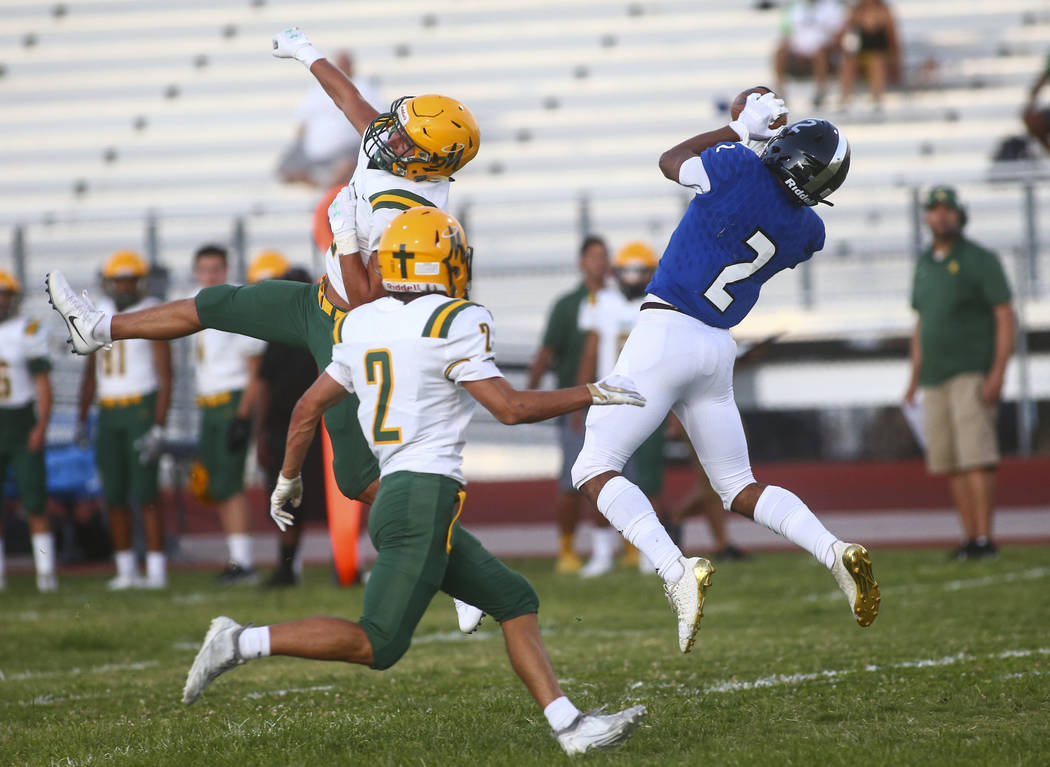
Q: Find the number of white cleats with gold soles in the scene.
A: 2